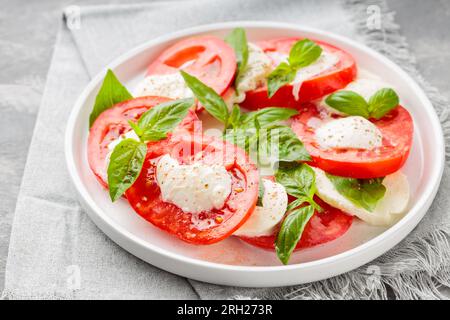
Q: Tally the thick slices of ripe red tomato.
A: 6